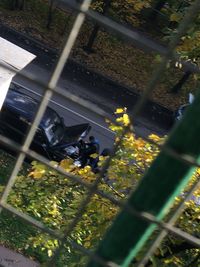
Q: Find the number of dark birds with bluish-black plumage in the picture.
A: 0